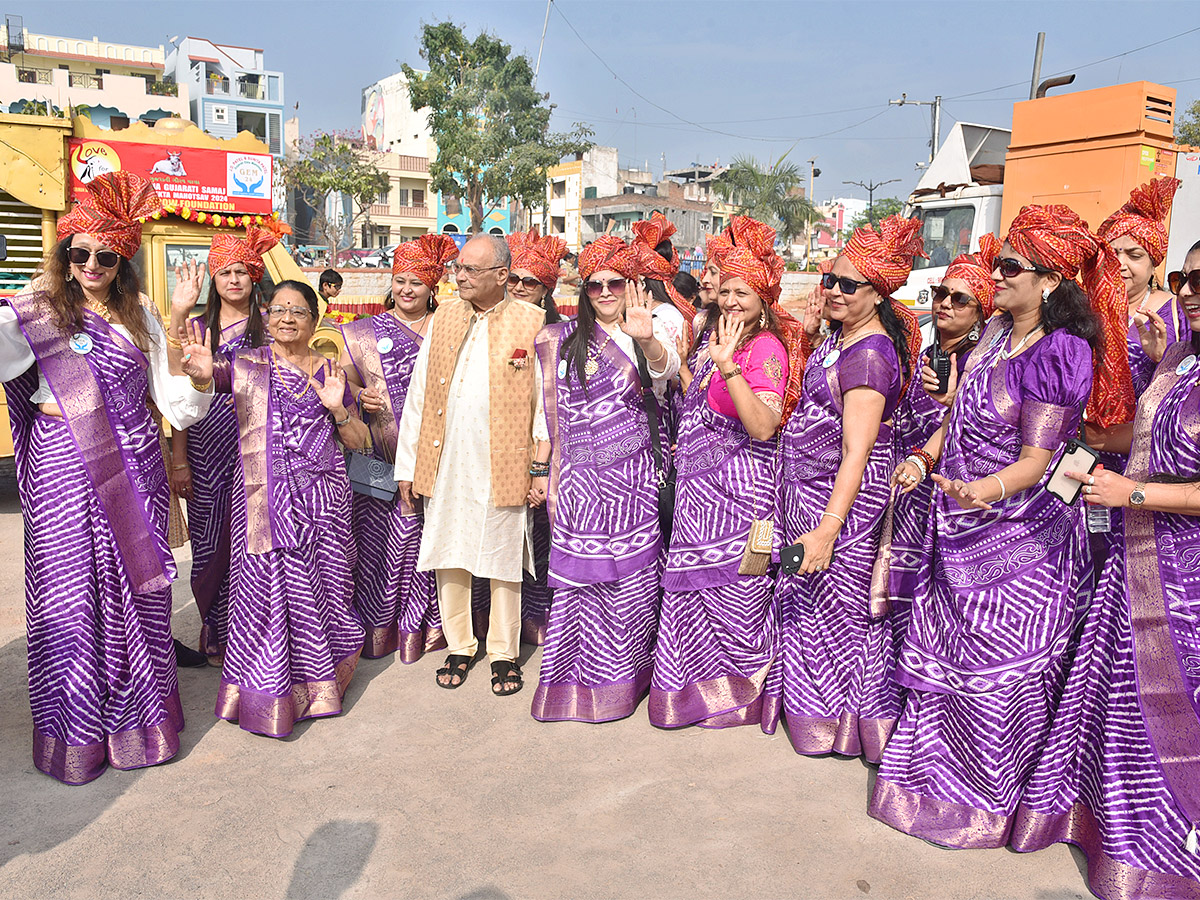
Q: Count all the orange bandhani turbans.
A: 12